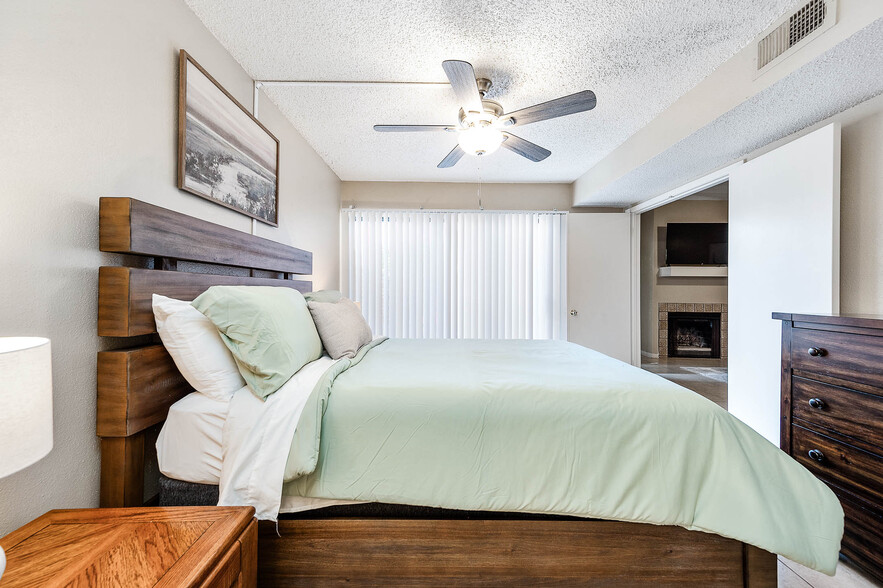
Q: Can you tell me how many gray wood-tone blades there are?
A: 5